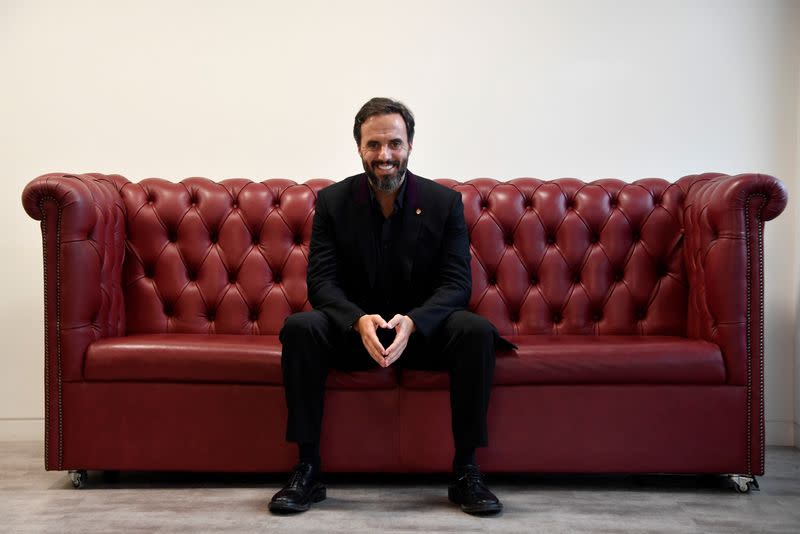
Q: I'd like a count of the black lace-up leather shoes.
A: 2